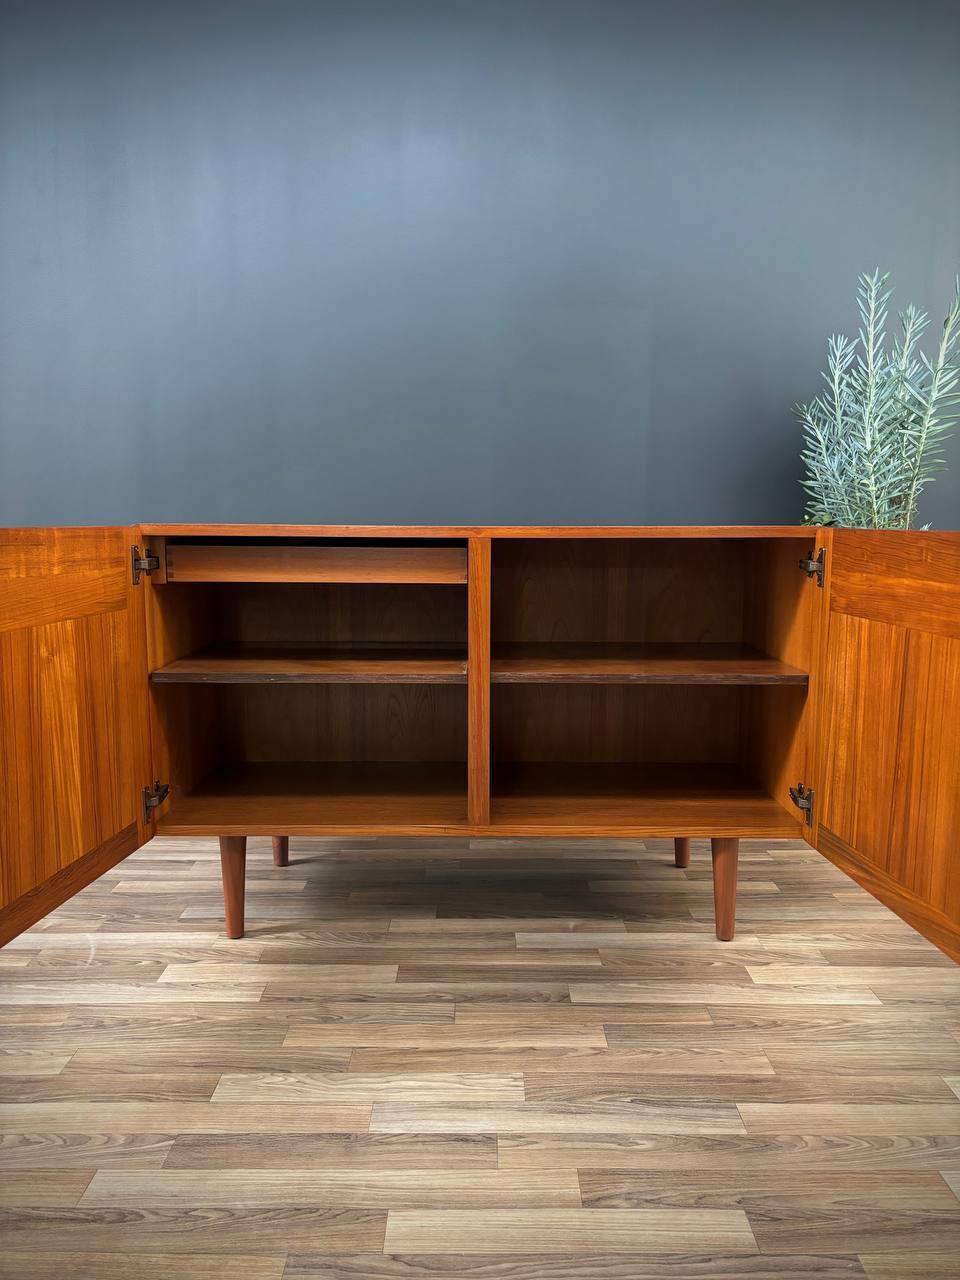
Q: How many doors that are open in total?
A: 2